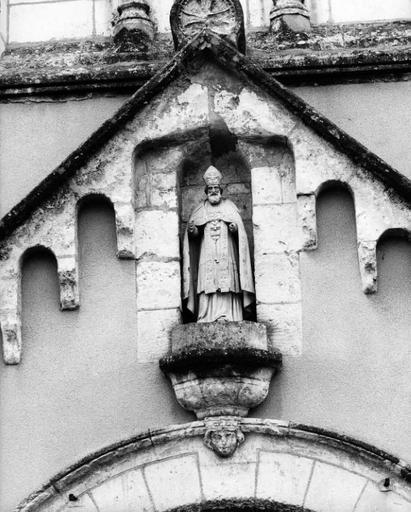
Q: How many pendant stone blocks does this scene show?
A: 5